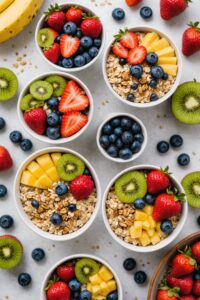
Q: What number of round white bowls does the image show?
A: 7